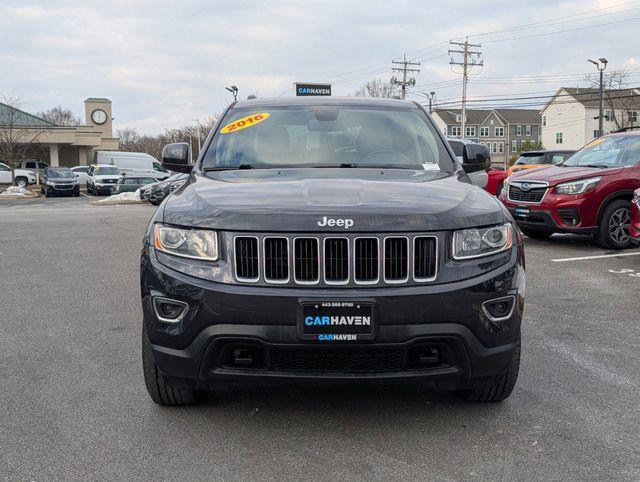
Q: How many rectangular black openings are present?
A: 7